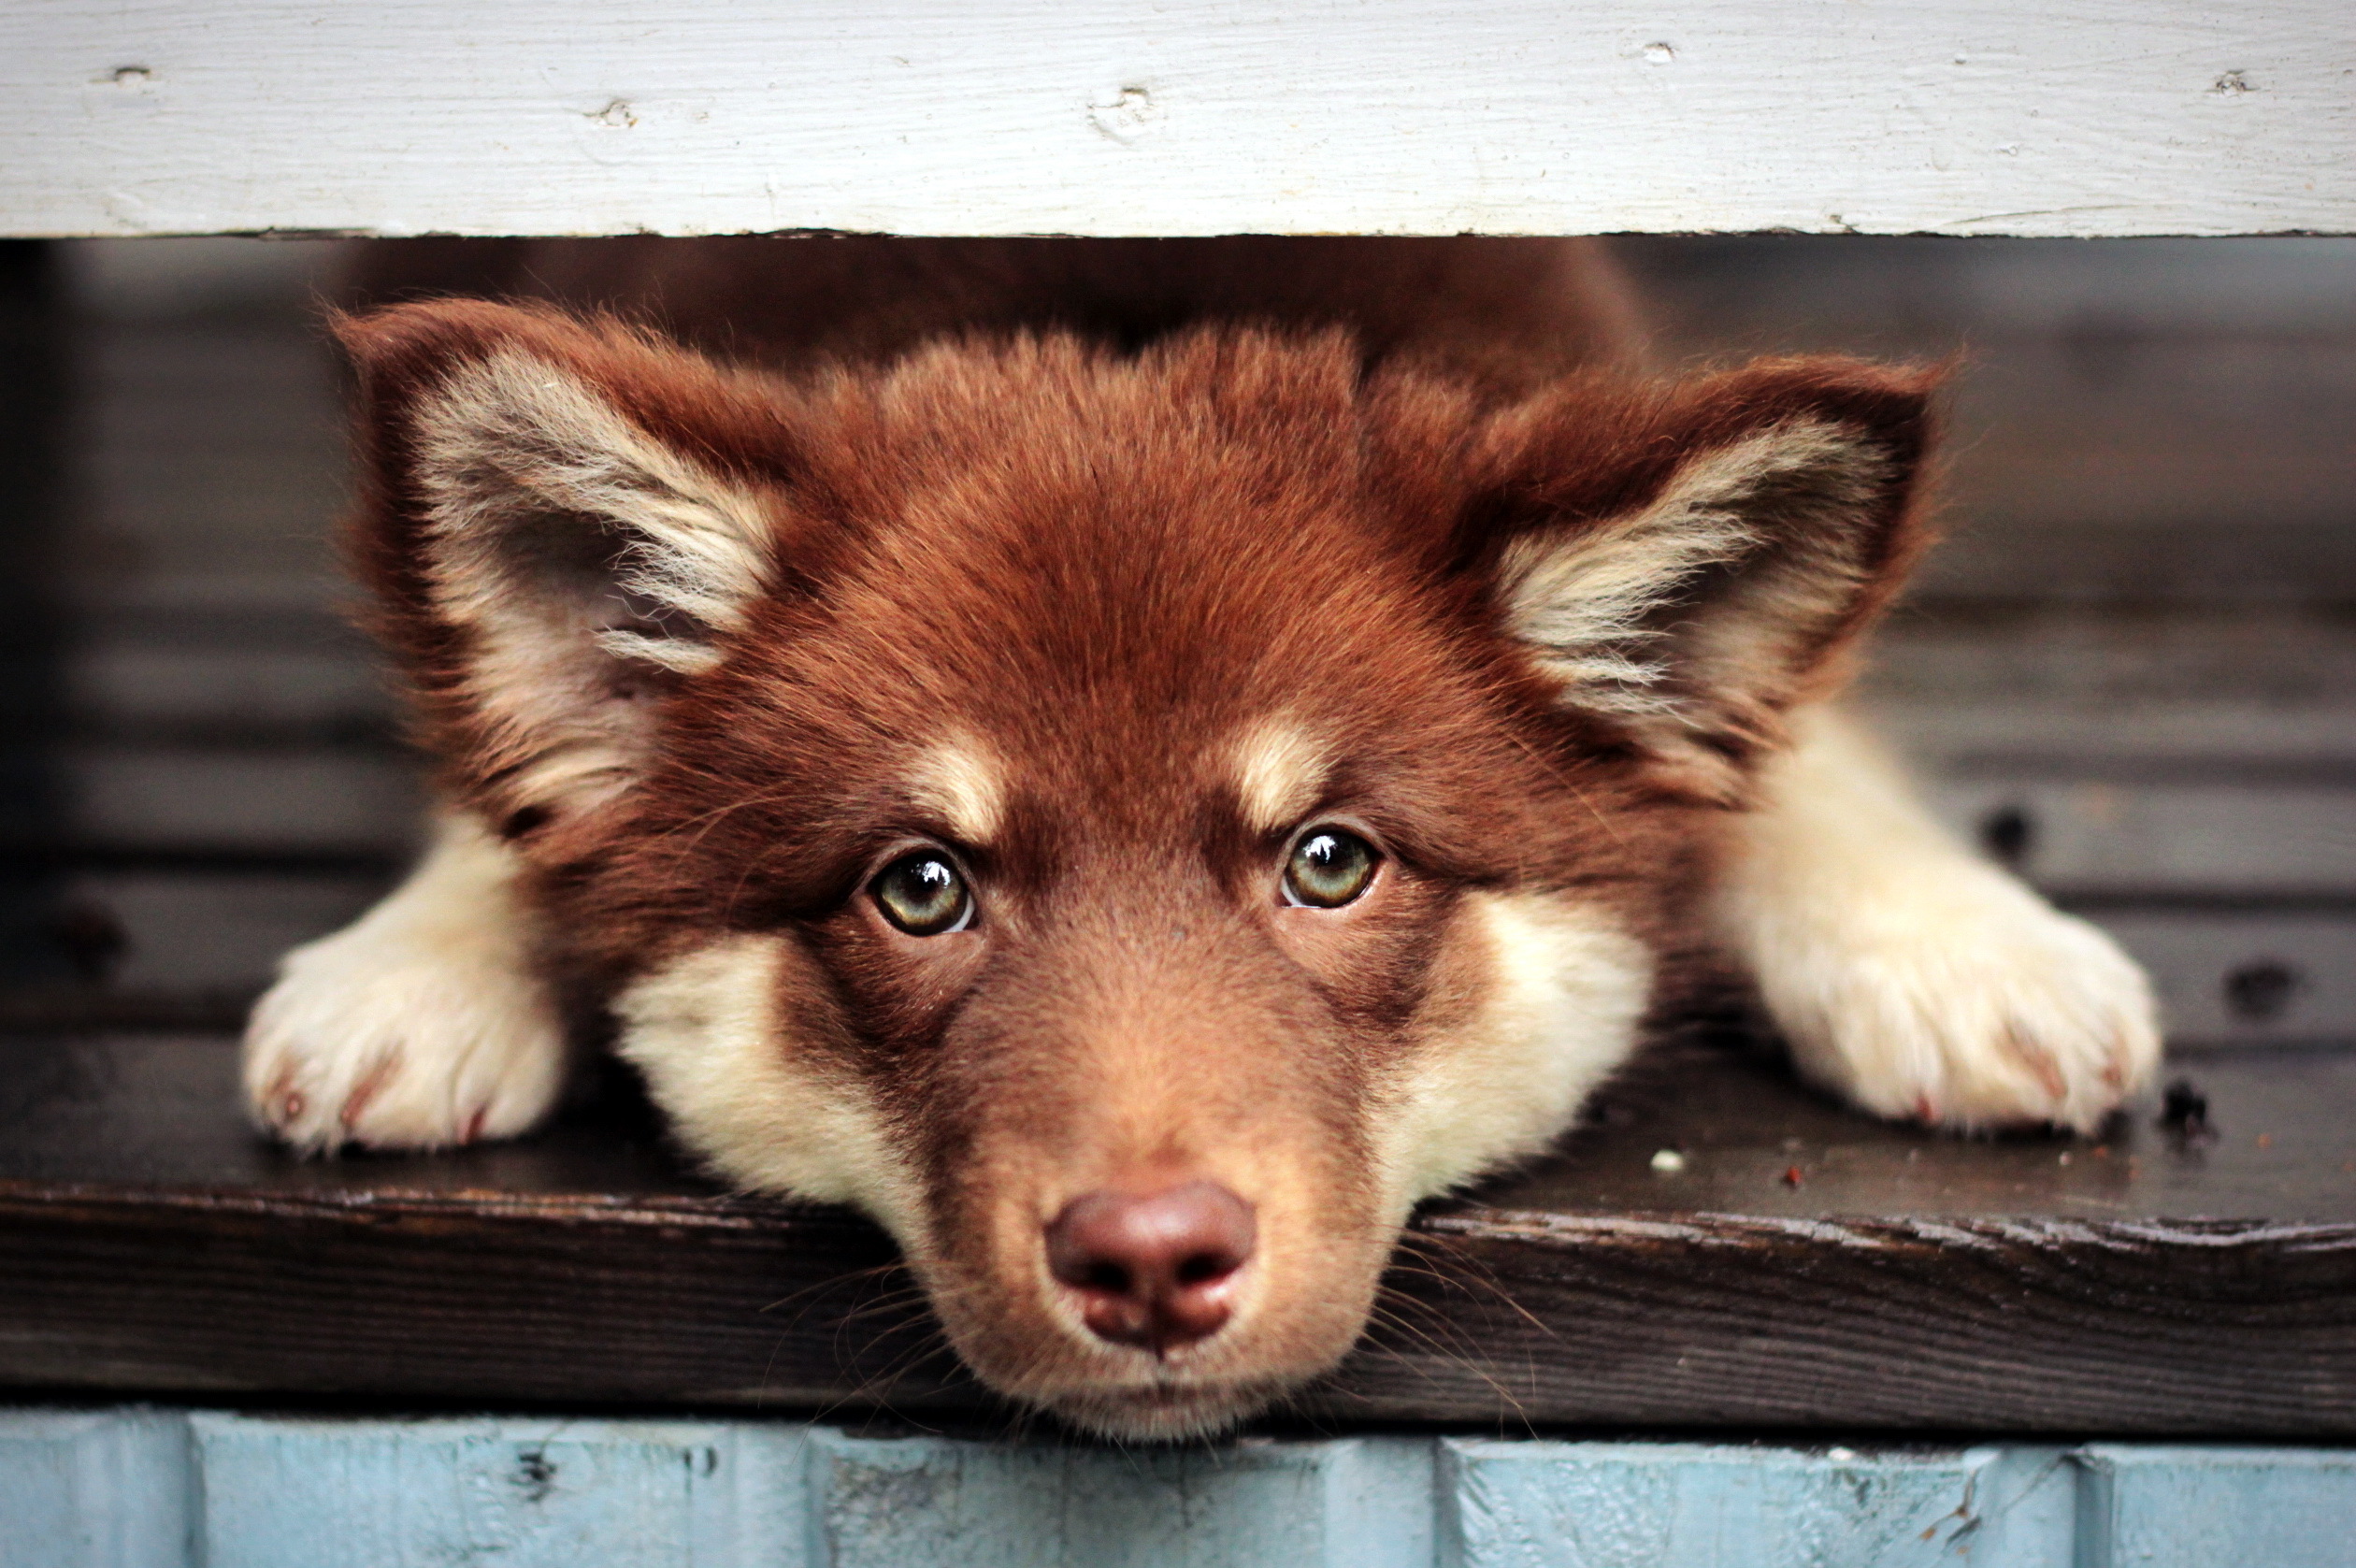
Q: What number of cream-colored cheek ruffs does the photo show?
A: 2